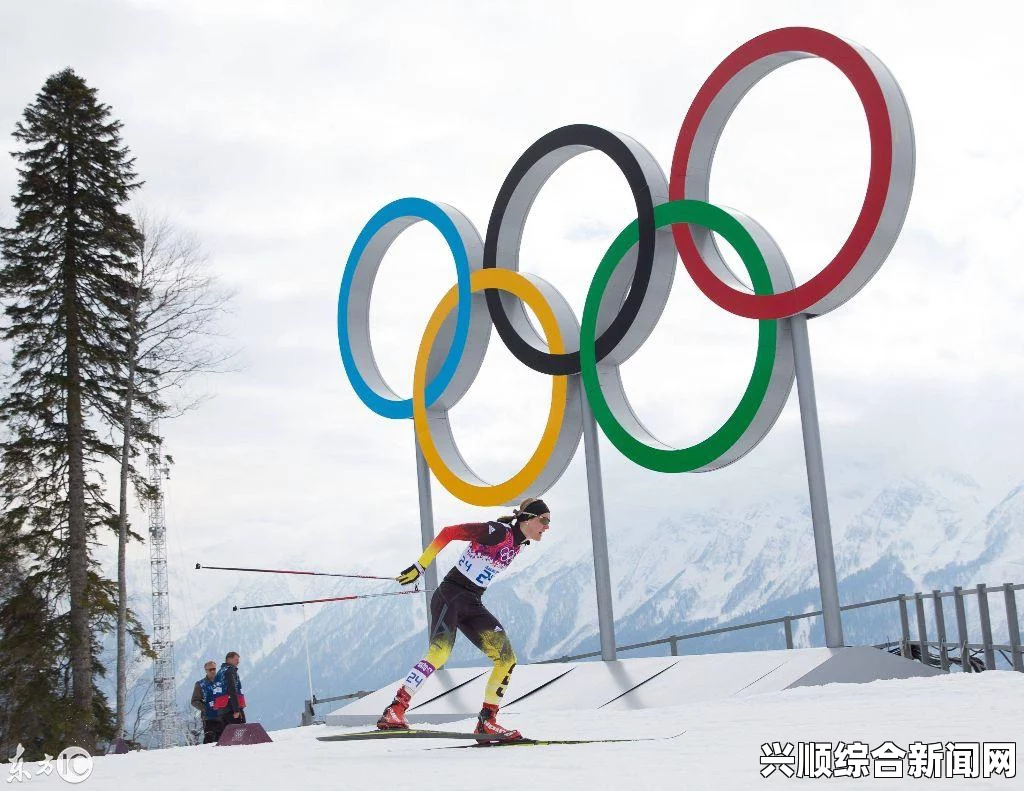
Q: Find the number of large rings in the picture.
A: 5